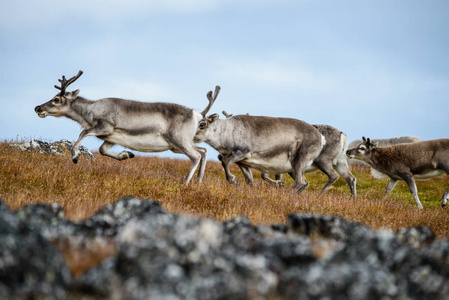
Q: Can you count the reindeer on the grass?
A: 5